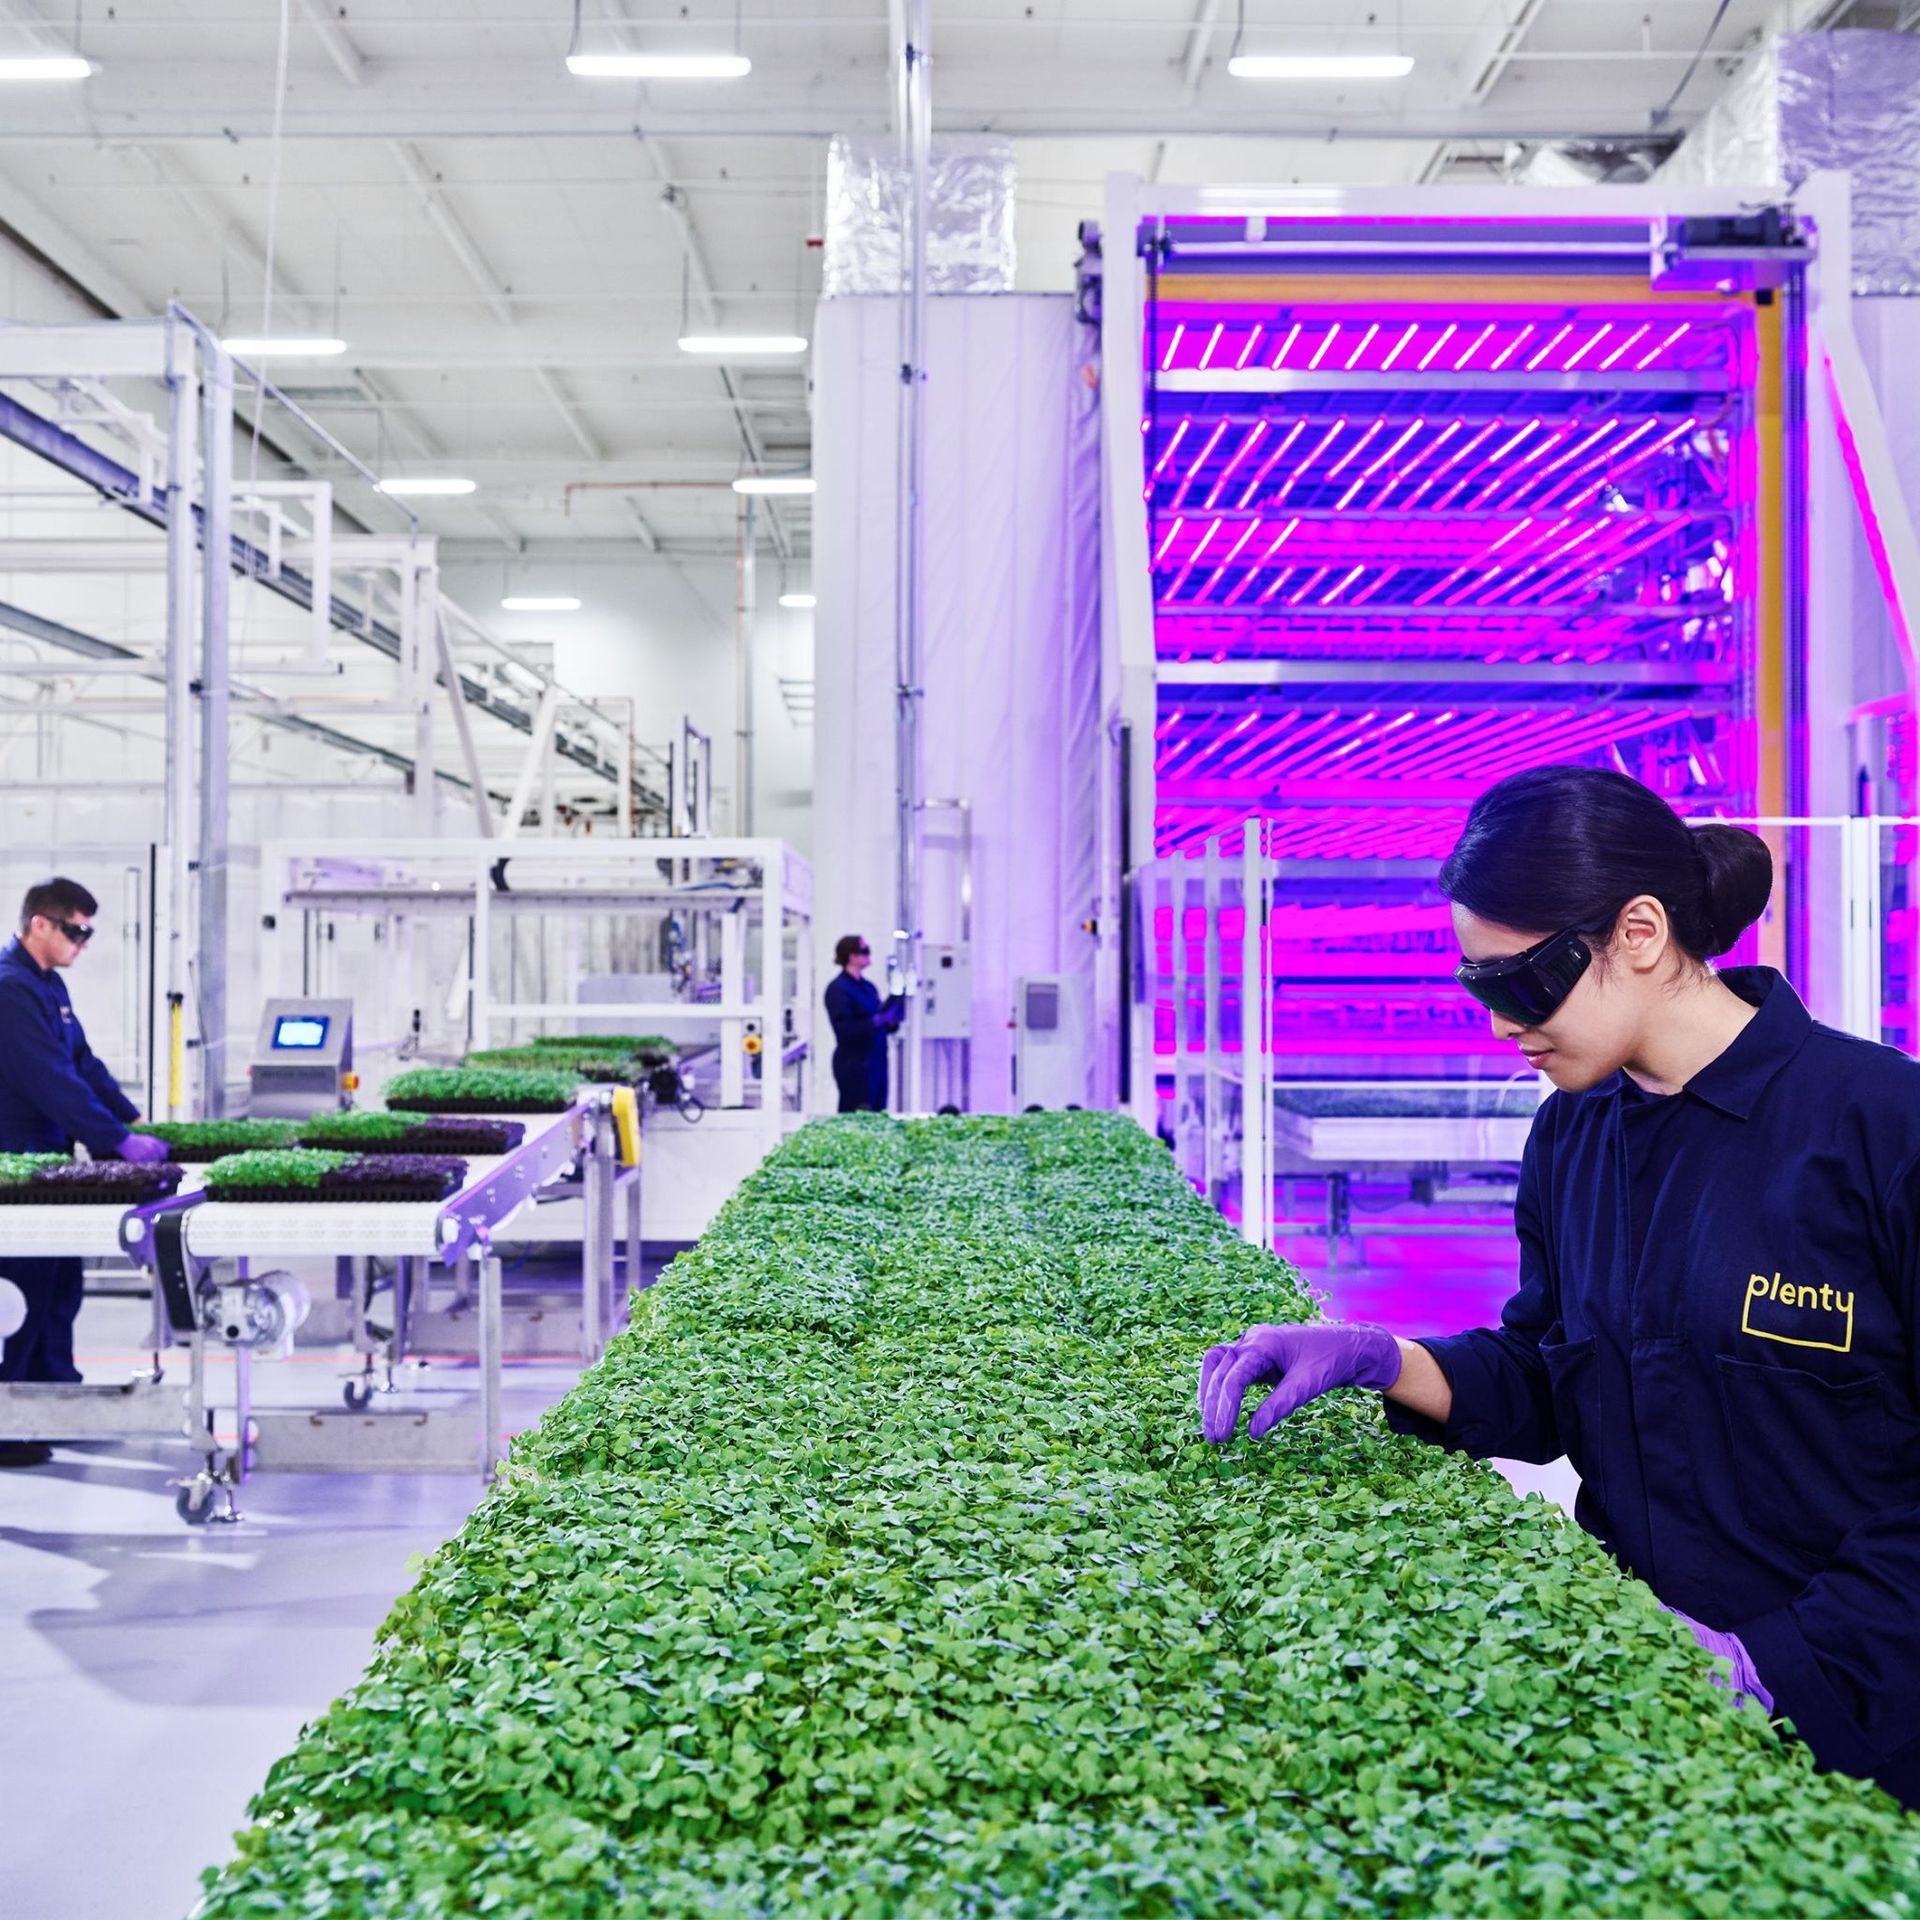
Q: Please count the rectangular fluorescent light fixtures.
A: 9